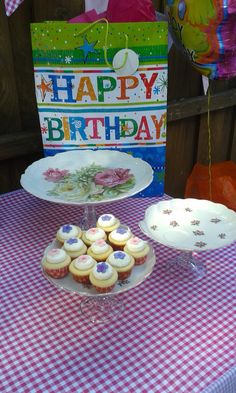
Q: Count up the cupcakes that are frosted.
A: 11